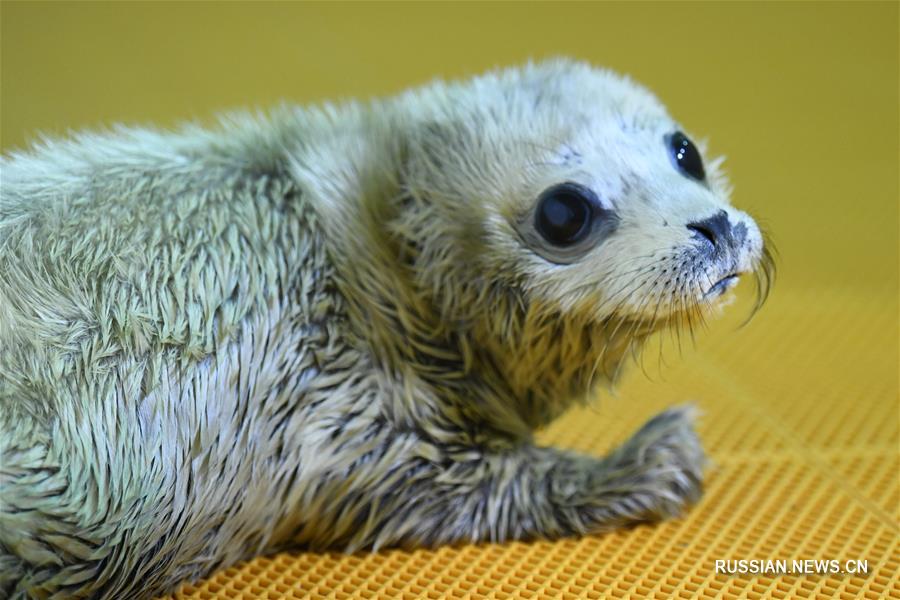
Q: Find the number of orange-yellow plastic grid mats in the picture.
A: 1